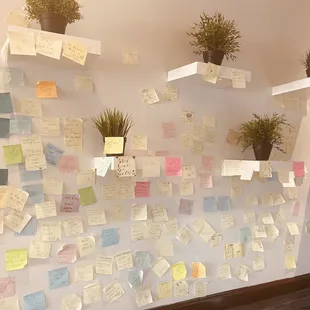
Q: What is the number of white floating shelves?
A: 5